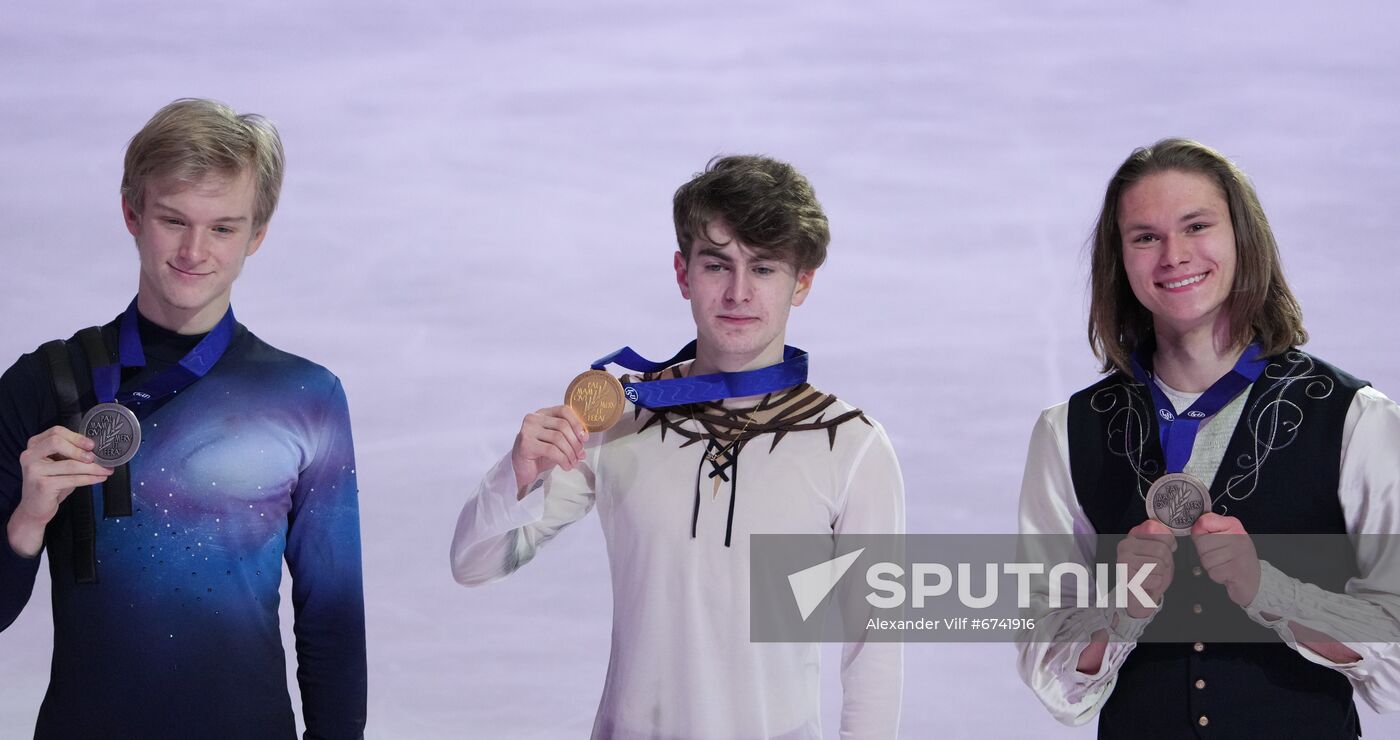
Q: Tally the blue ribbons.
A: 3